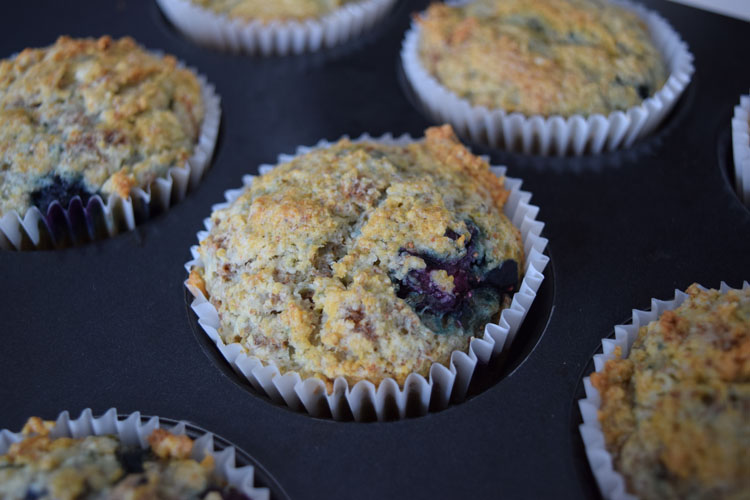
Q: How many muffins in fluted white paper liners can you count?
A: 7